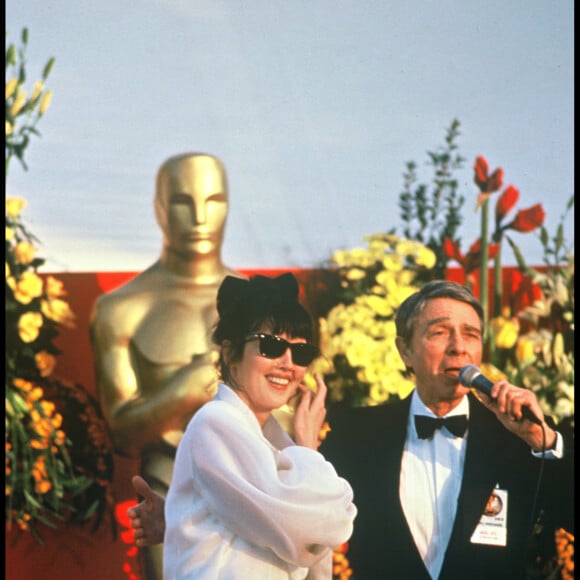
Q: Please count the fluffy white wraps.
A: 1